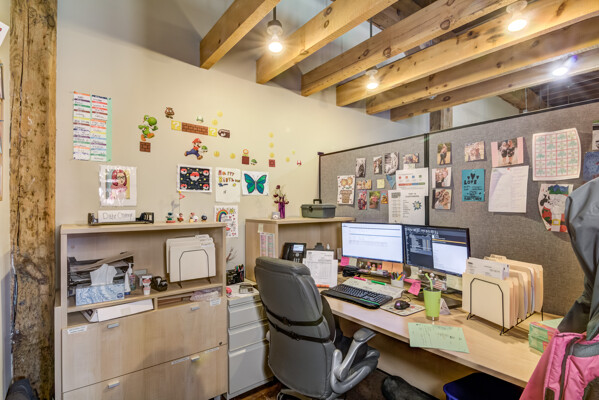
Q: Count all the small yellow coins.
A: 9